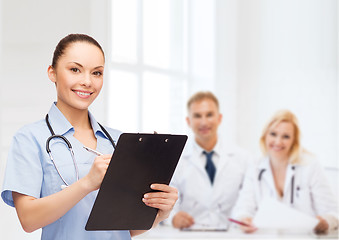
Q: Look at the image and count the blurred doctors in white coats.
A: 2